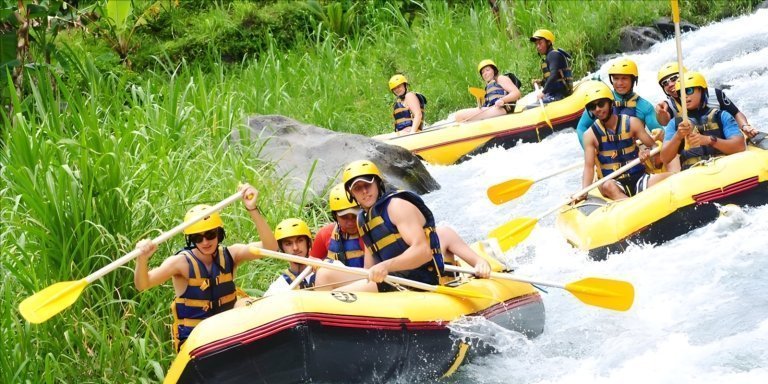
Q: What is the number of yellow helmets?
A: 11